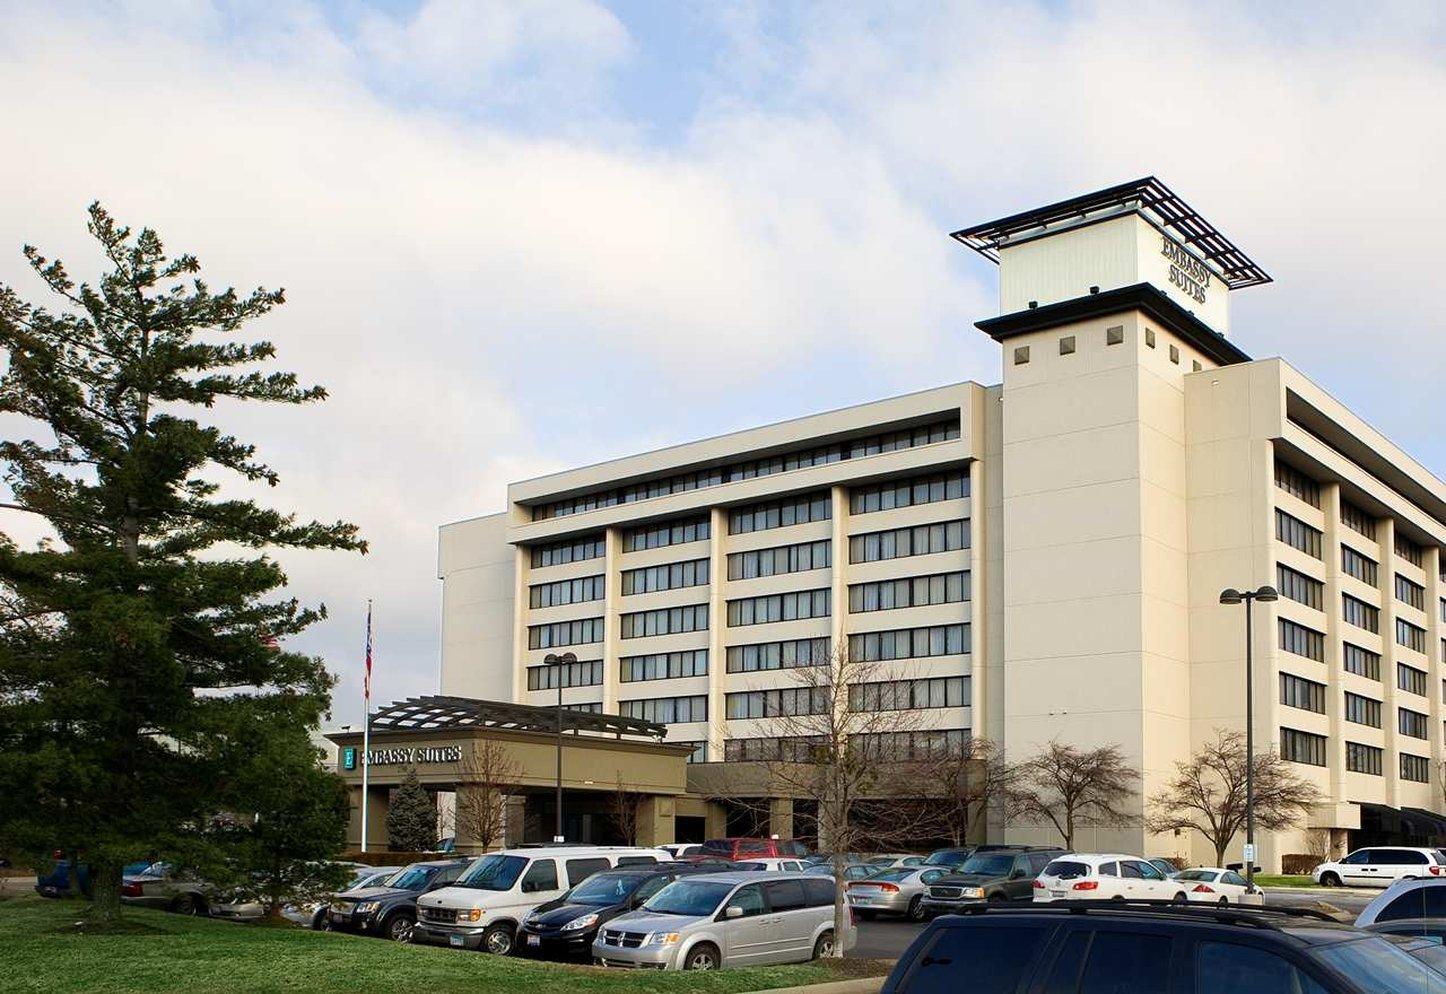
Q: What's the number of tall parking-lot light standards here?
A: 2